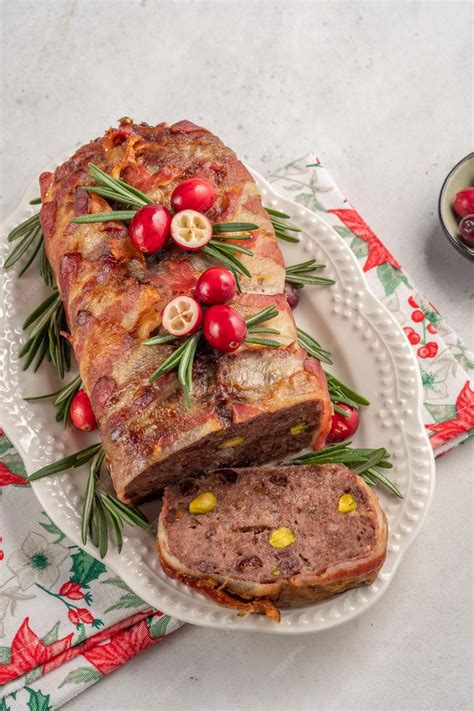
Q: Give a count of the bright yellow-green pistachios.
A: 5